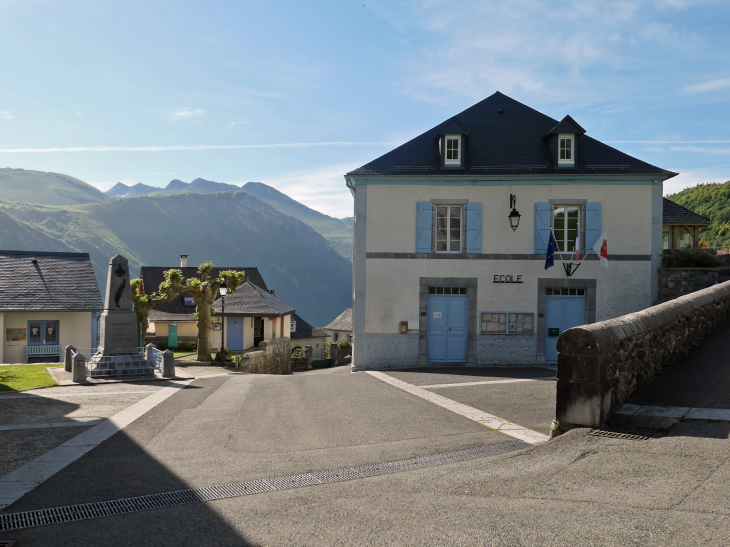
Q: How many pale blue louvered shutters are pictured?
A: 4